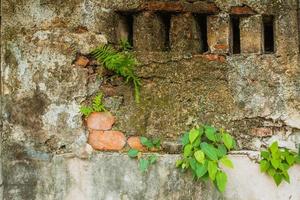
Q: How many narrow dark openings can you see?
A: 5